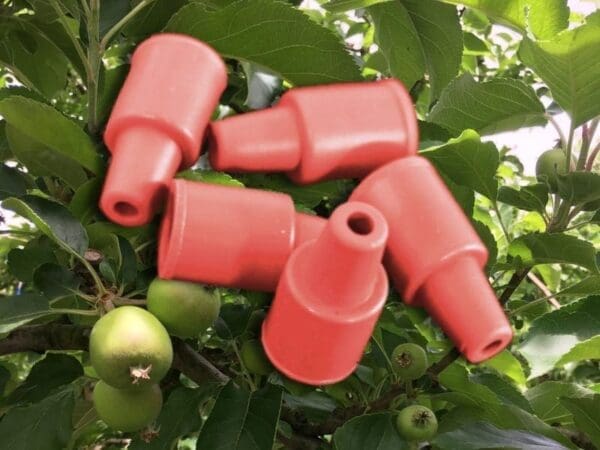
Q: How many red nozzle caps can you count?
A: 5